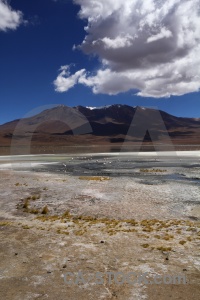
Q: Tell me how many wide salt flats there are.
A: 1